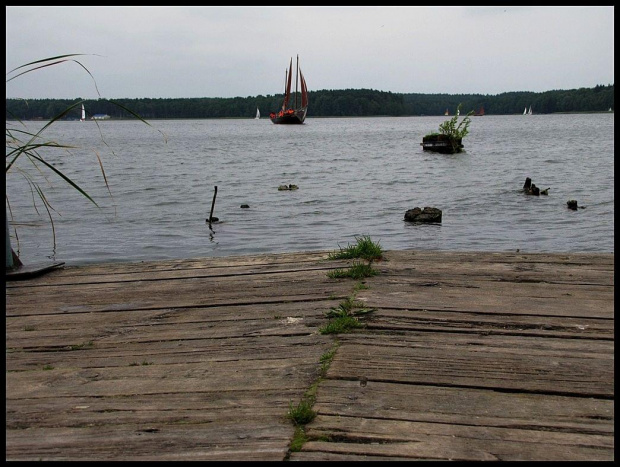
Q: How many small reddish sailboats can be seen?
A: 2